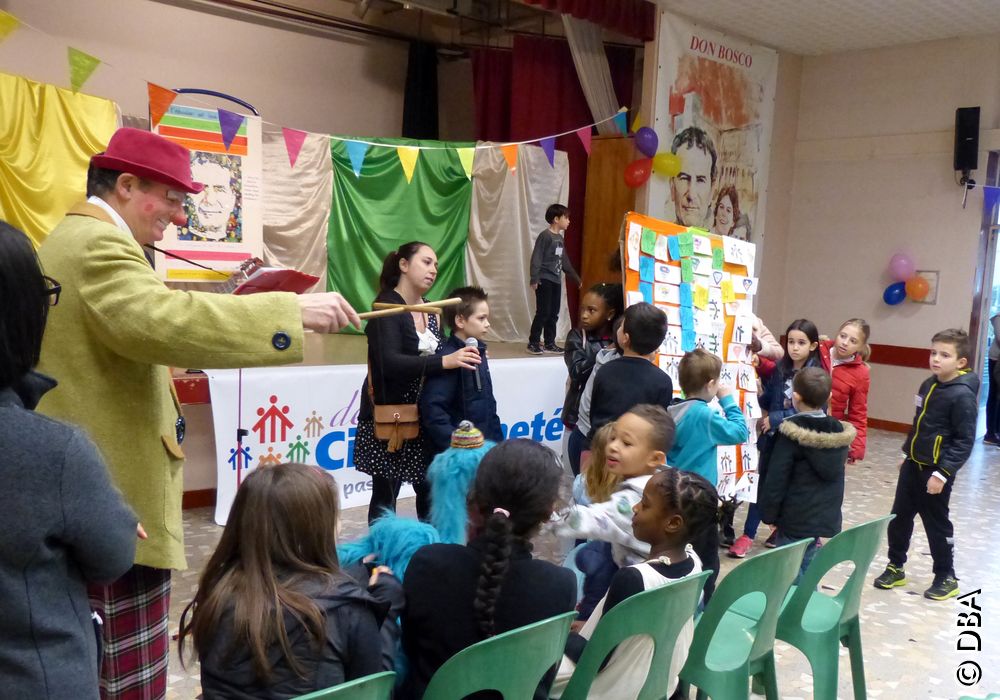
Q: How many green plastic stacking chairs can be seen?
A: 5